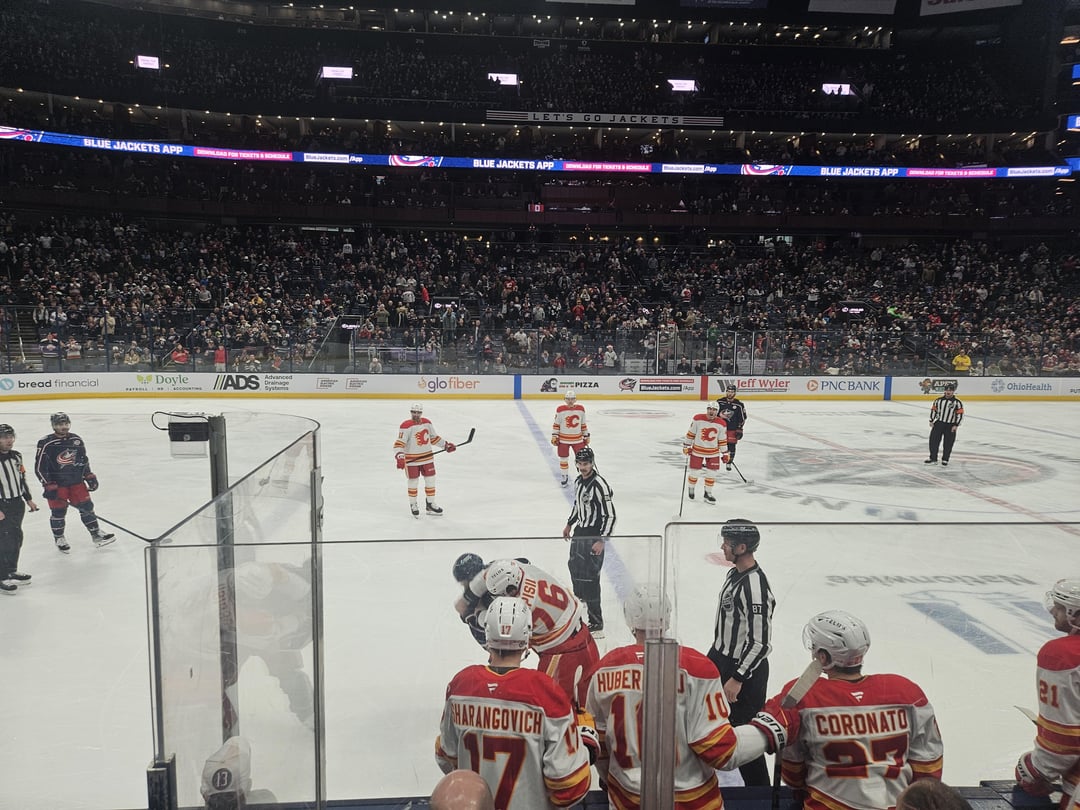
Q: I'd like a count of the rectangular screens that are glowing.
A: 5